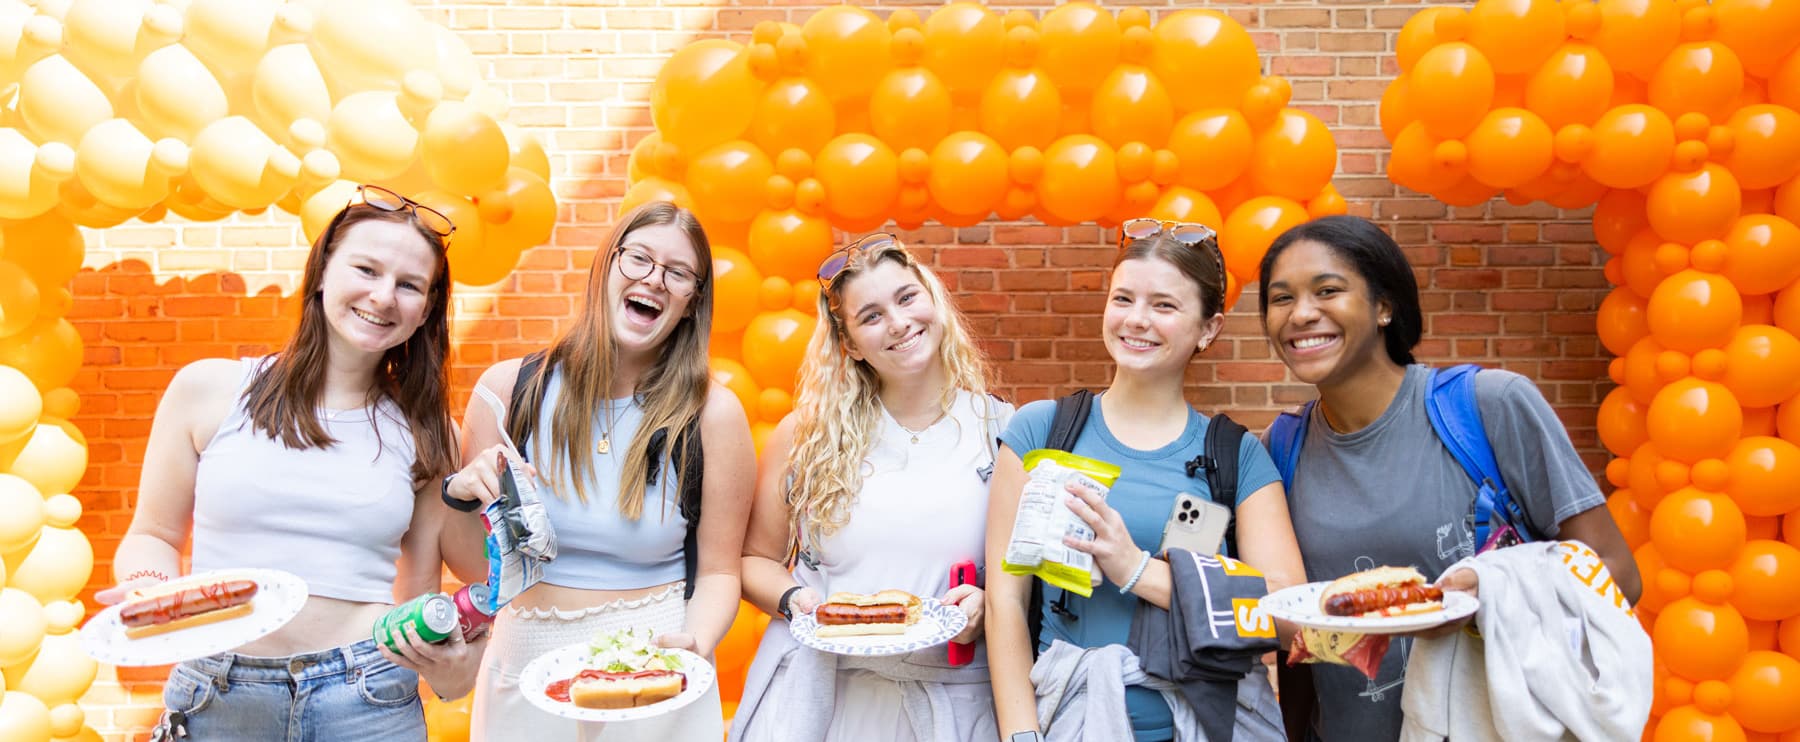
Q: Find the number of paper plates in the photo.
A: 4